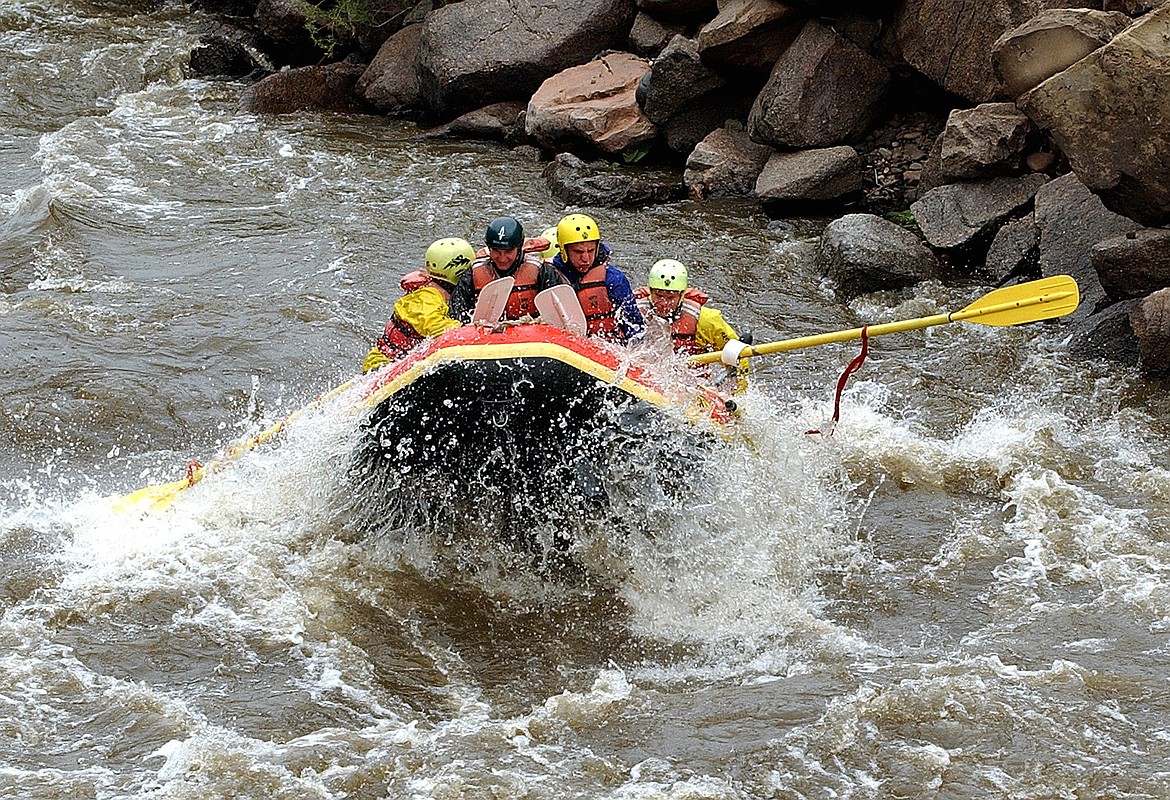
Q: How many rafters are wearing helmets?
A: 5